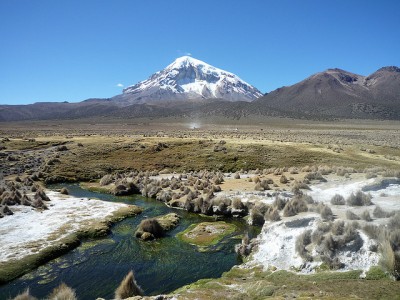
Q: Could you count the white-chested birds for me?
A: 0